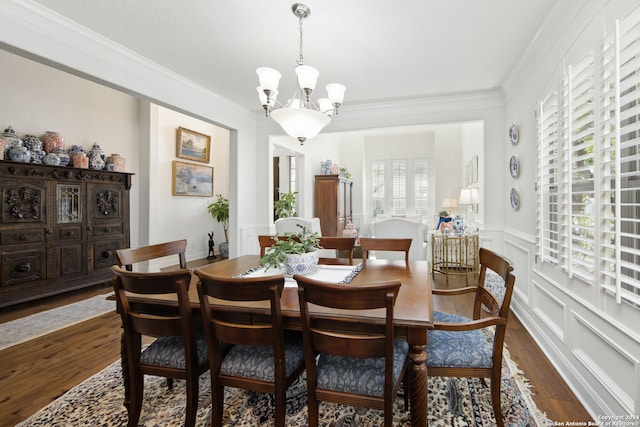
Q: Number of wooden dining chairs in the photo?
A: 8